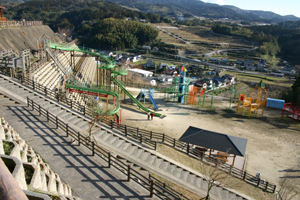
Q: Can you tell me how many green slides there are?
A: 2